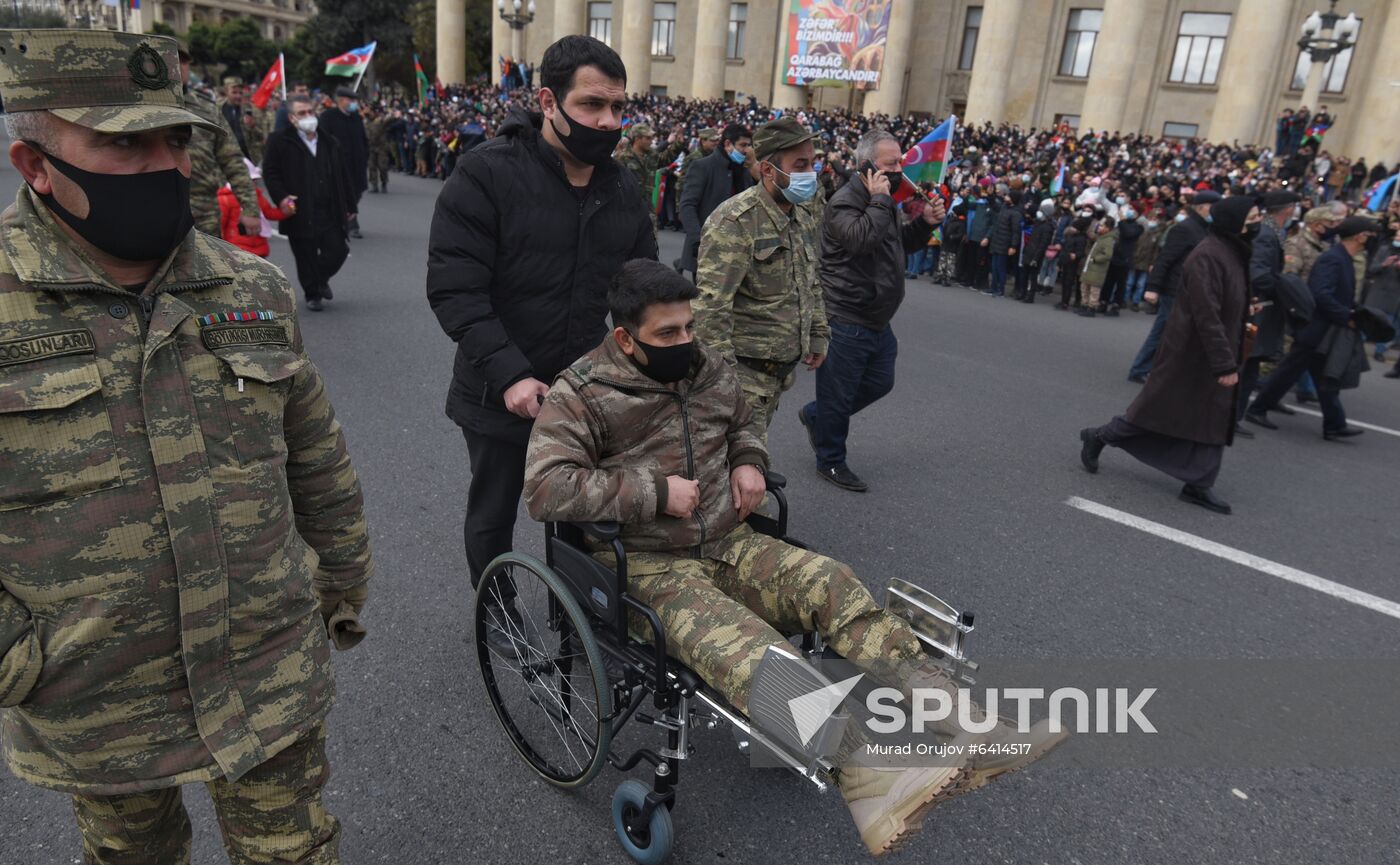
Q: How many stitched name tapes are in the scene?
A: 2